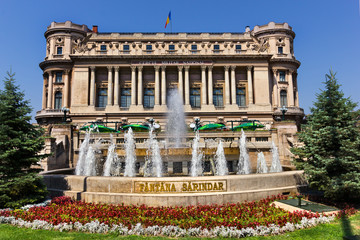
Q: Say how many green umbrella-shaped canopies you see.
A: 4